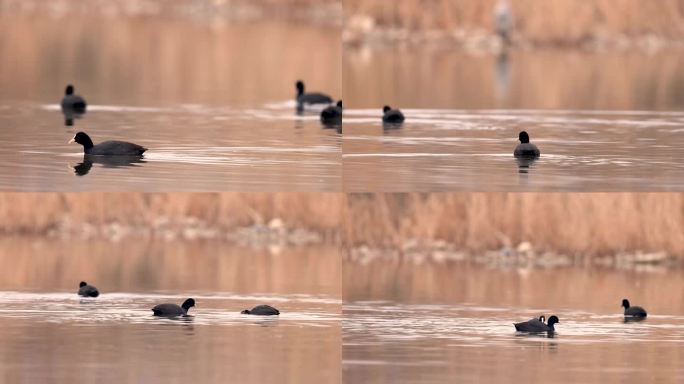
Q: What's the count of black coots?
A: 12